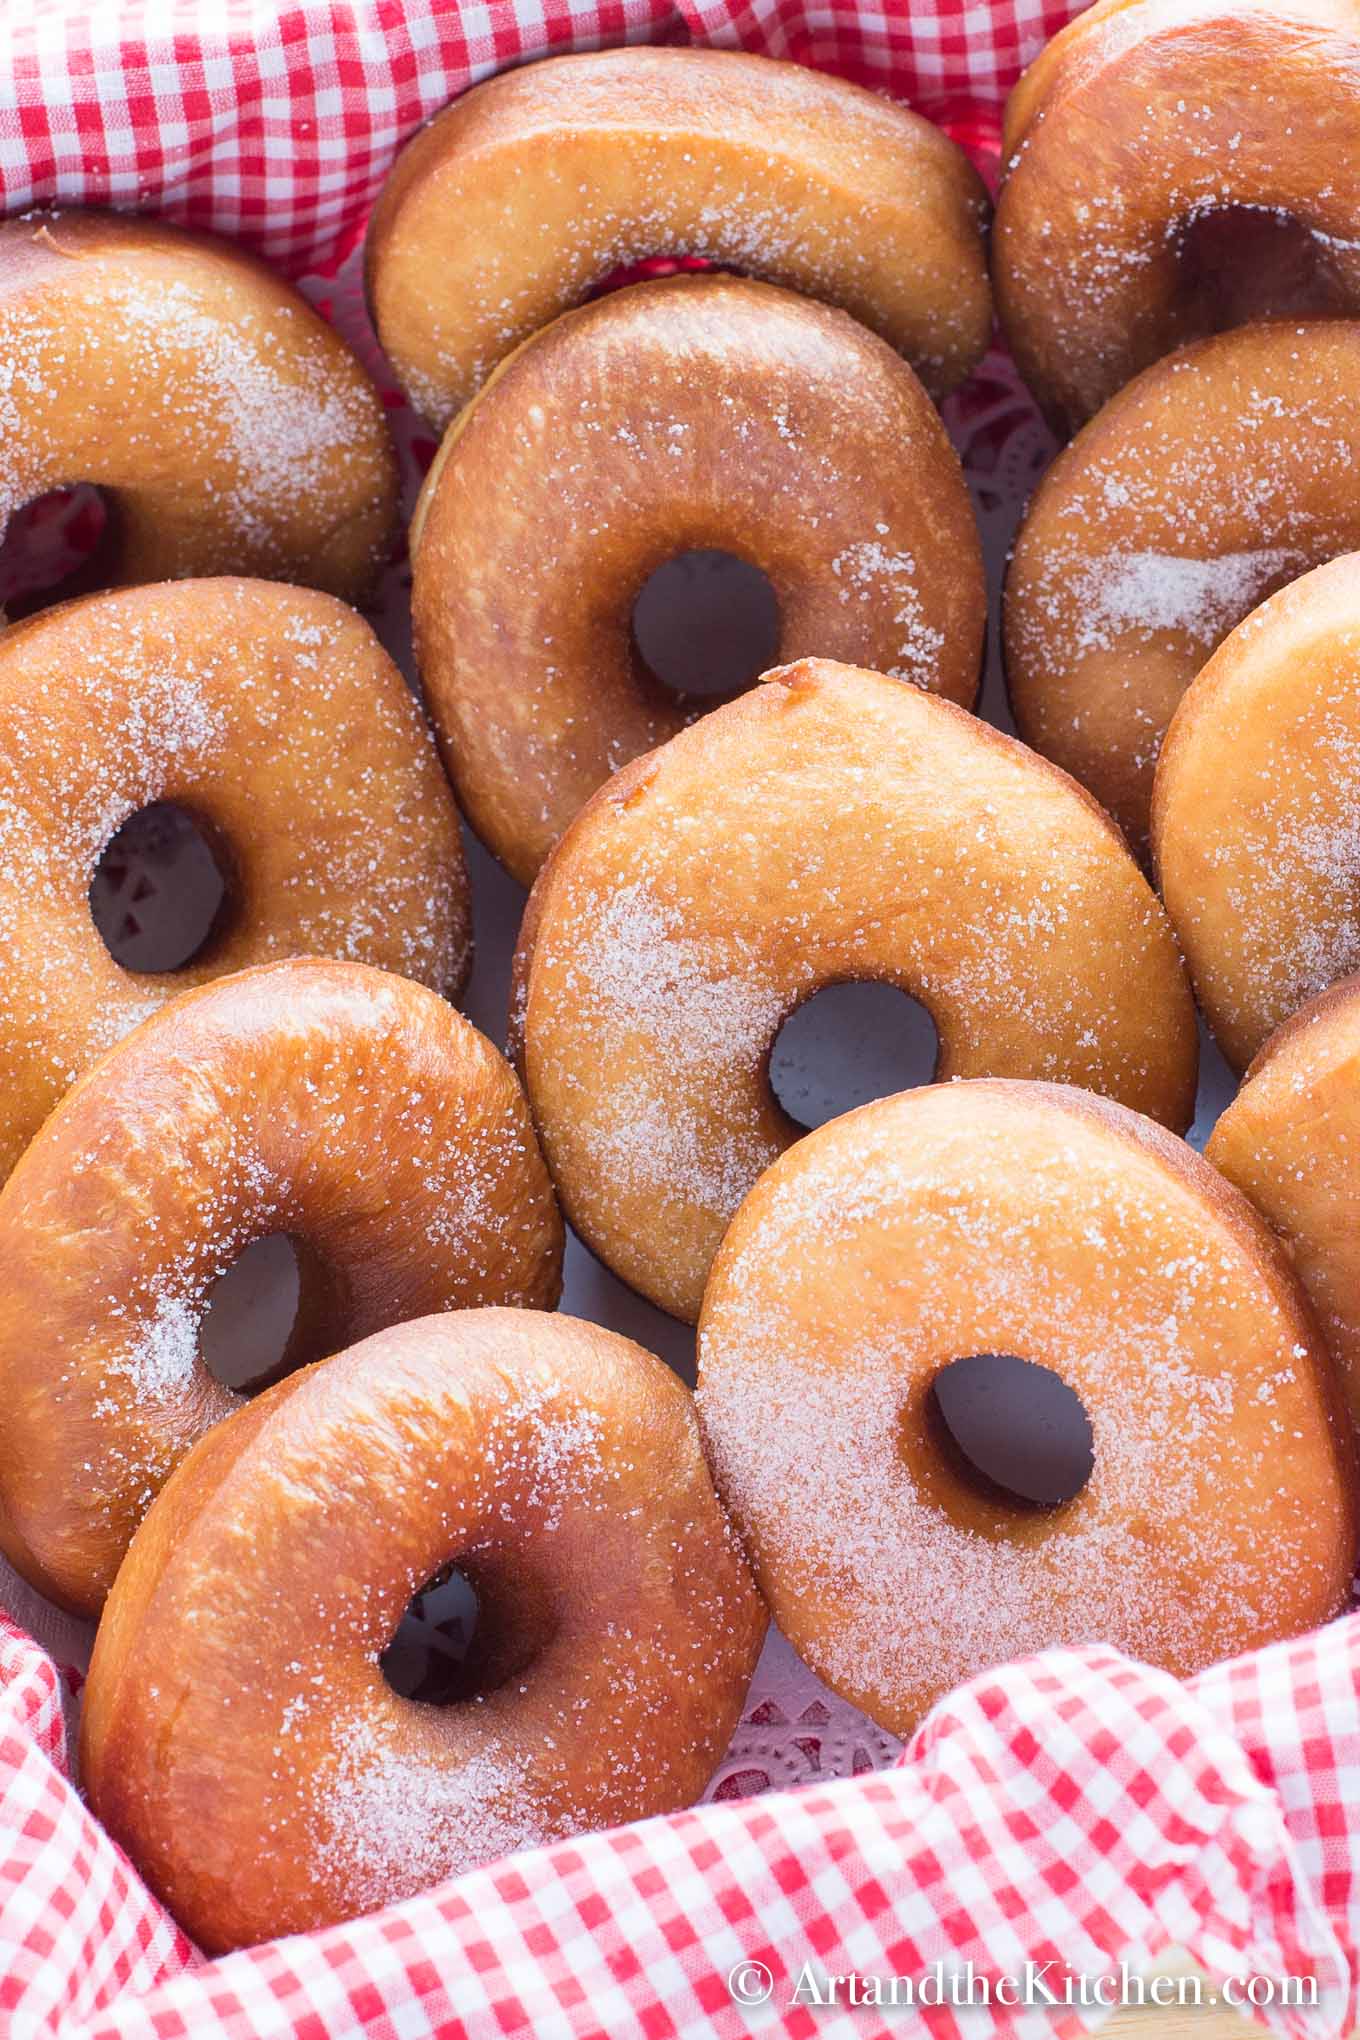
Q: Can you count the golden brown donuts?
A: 12